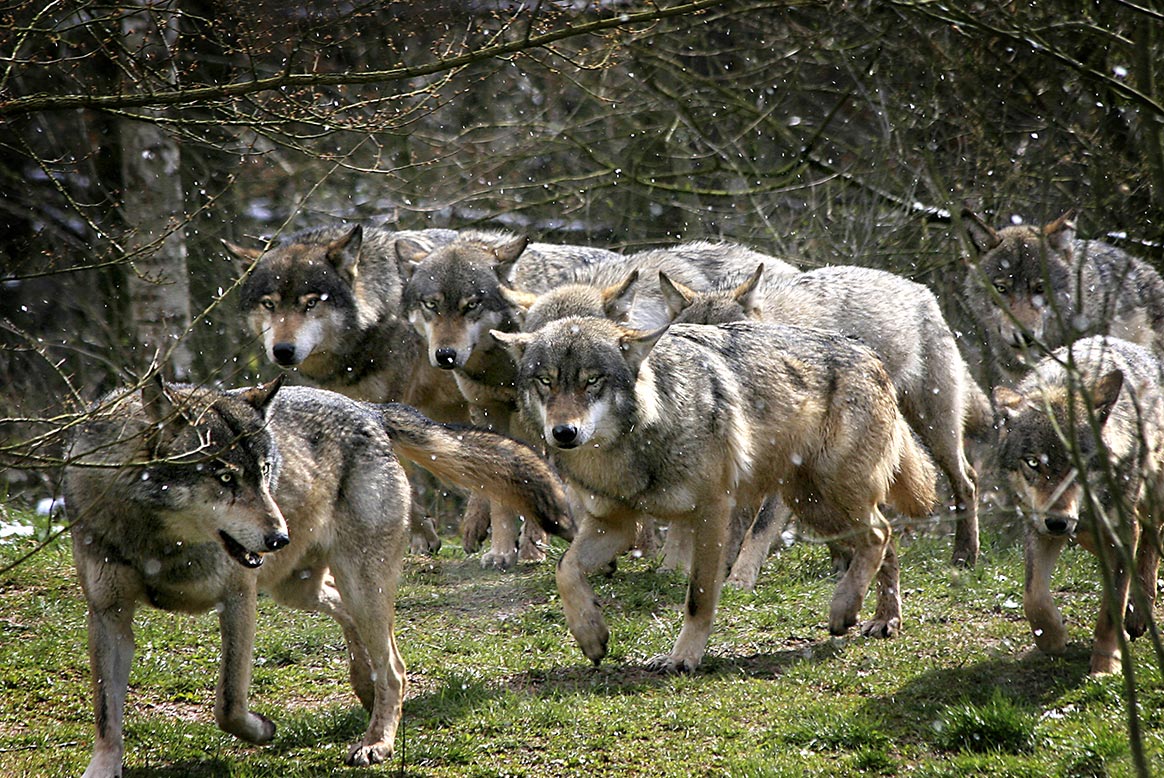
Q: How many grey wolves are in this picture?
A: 8